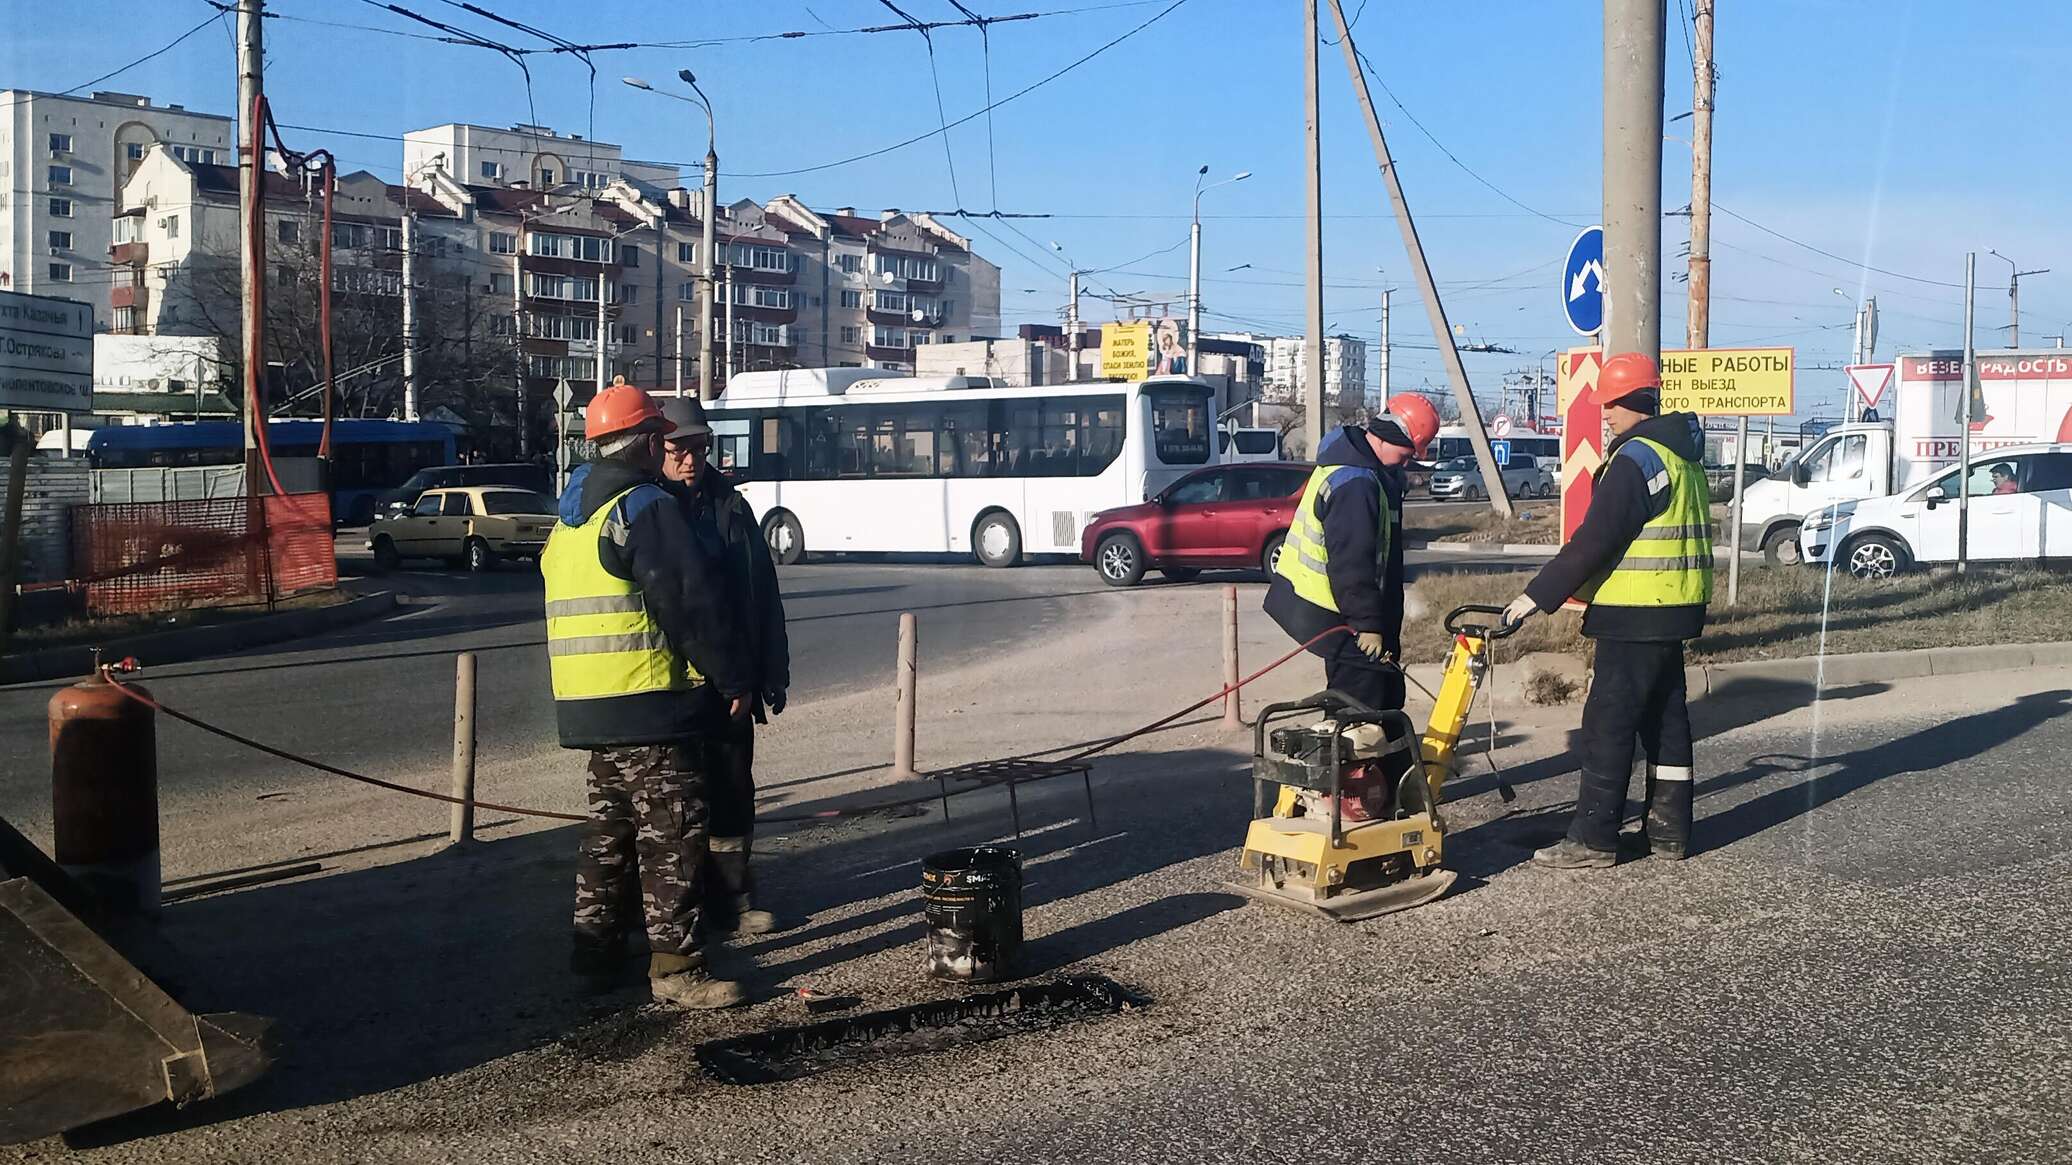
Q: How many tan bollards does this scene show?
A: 3